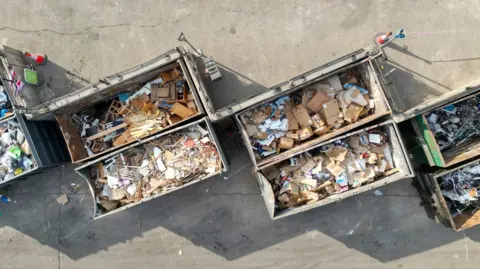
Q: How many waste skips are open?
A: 8